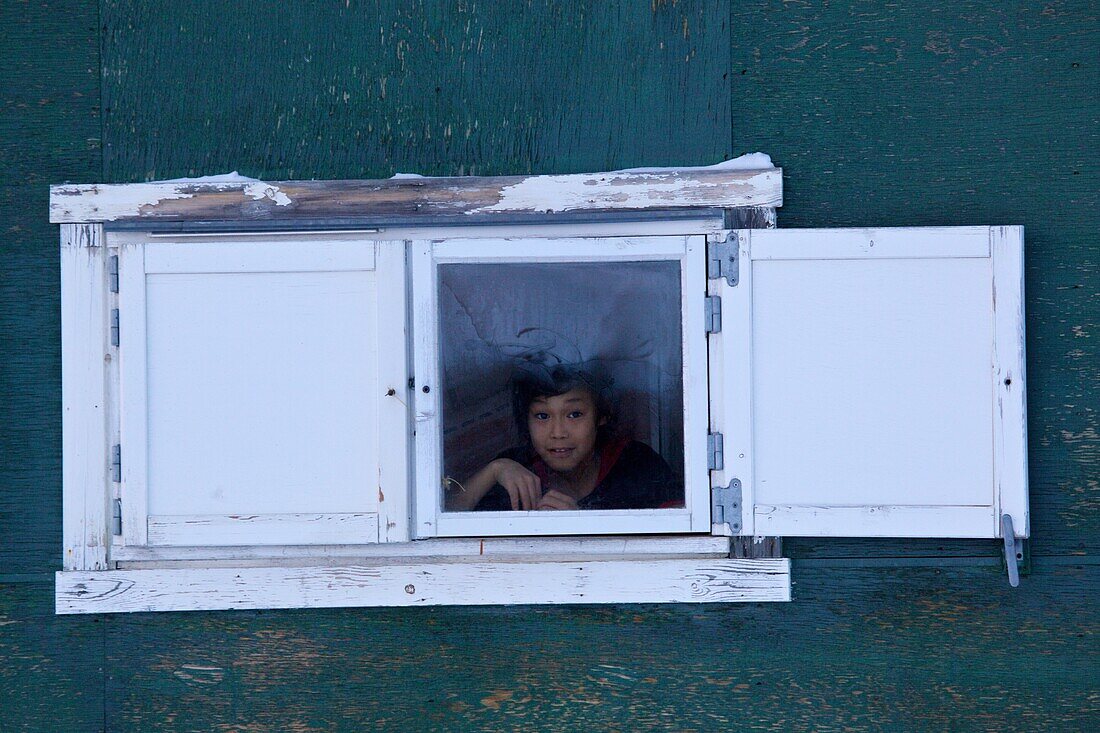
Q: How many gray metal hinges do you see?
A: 8